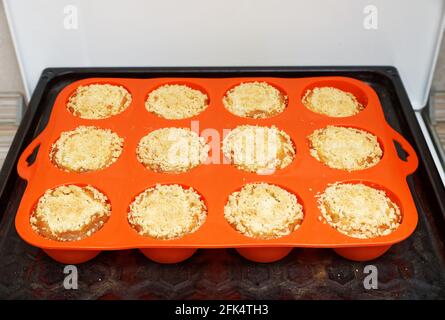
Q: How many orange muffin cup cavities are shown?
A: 12